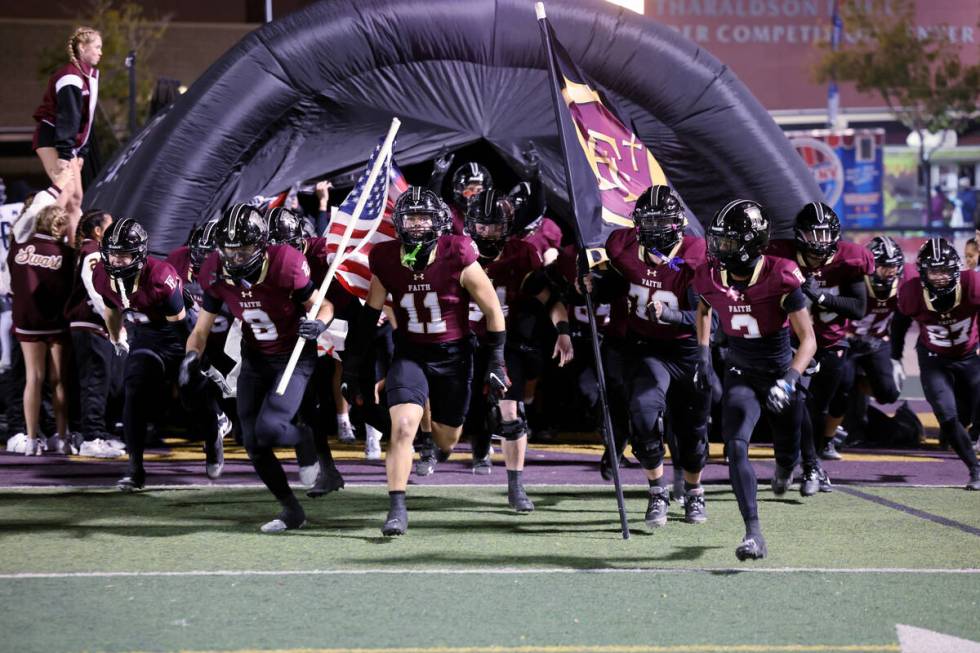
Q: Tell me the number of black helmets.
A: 13